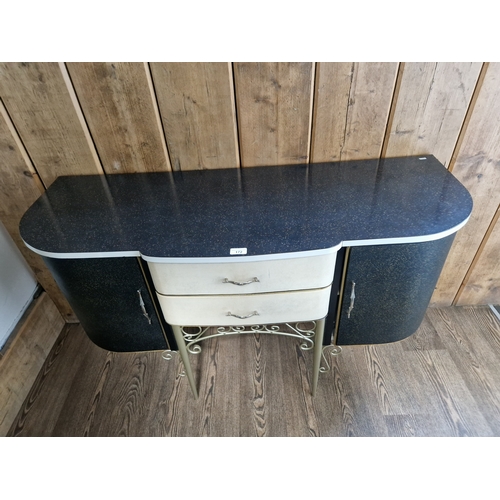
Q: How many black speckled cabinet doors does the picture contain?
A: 2